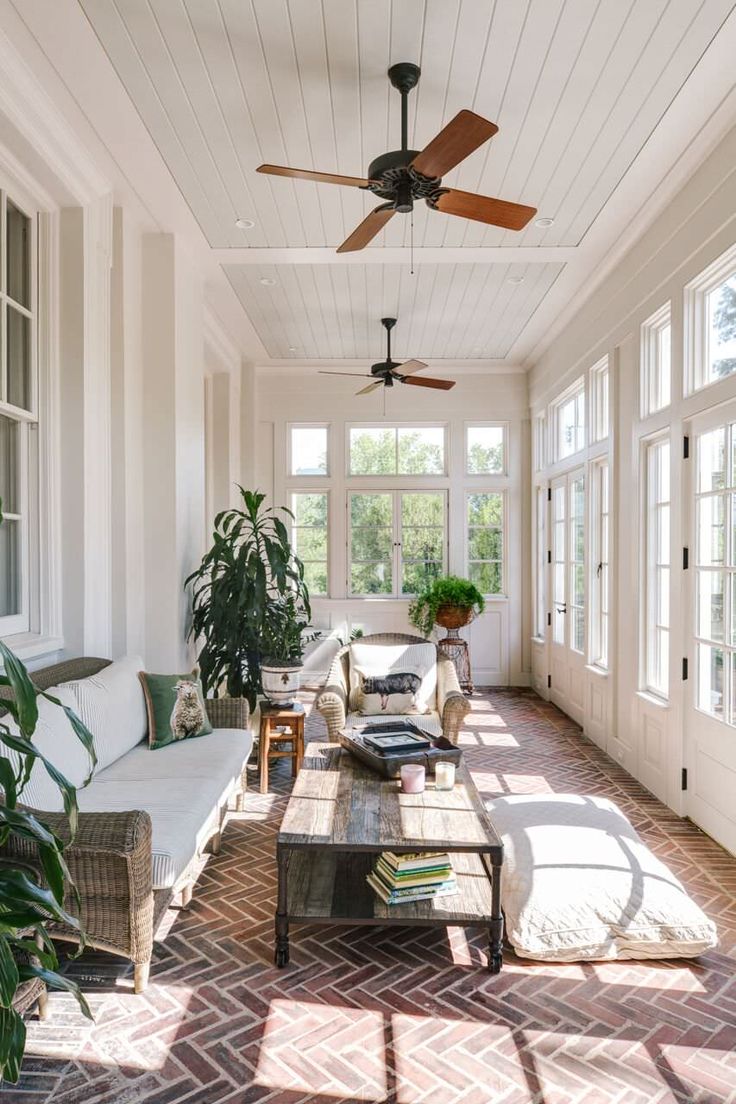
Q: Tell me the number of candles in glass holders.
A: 2